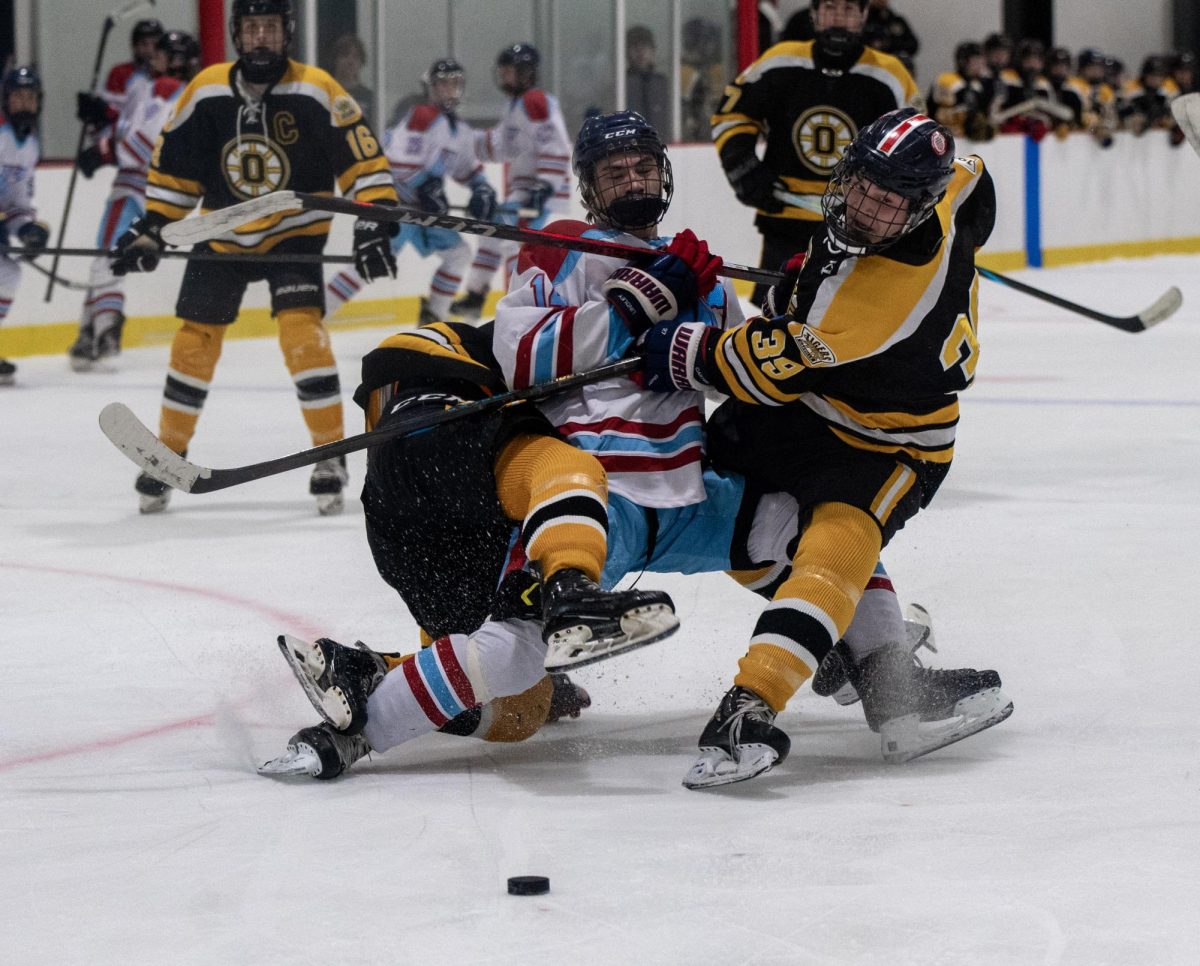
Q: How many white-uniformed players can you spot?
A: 6